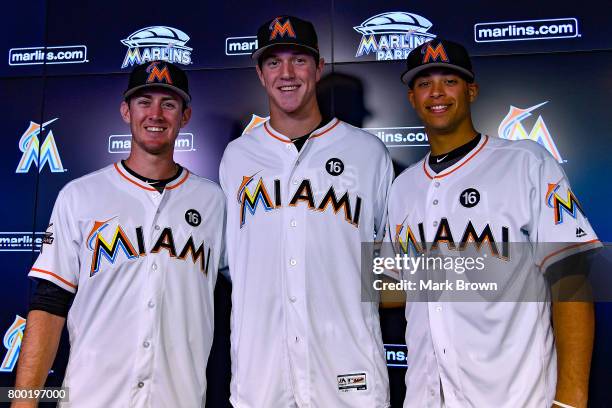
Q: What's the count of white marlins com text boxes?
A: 7